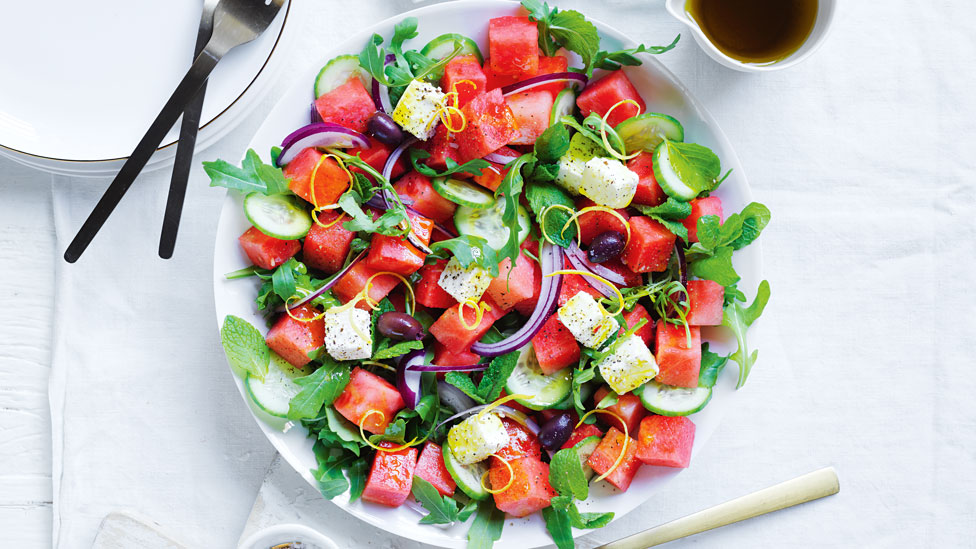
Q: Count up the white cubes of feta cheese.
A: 8